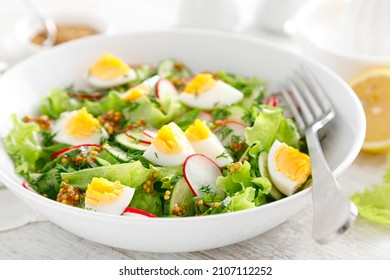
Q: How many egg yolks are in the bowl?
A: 8